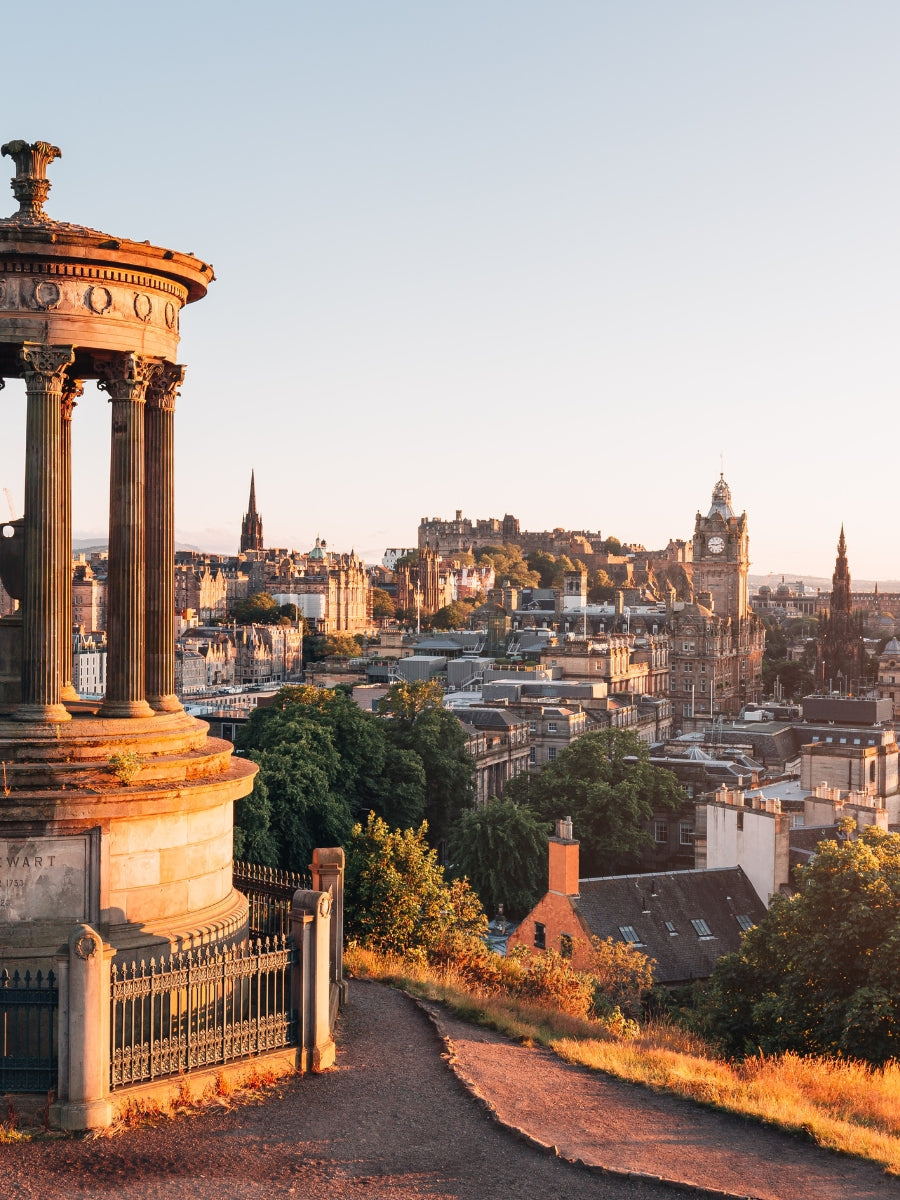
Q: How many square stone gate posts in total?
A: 3